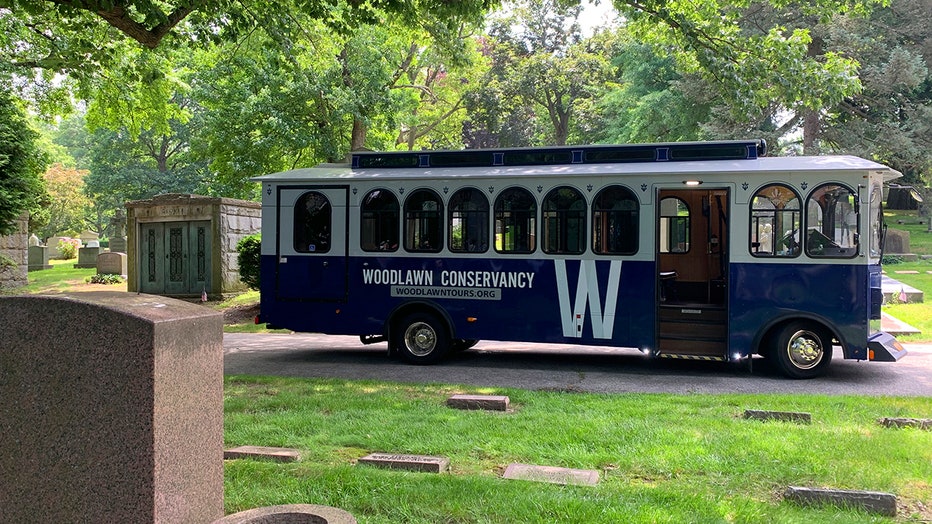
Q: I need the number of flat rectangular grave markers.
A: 7